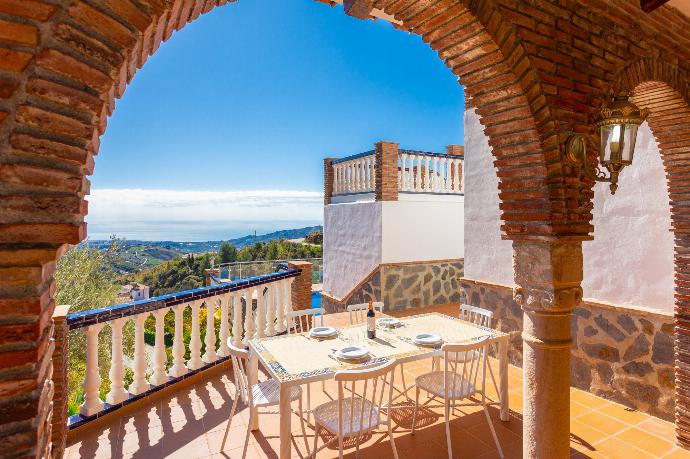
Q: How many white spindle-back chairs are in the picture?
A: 6